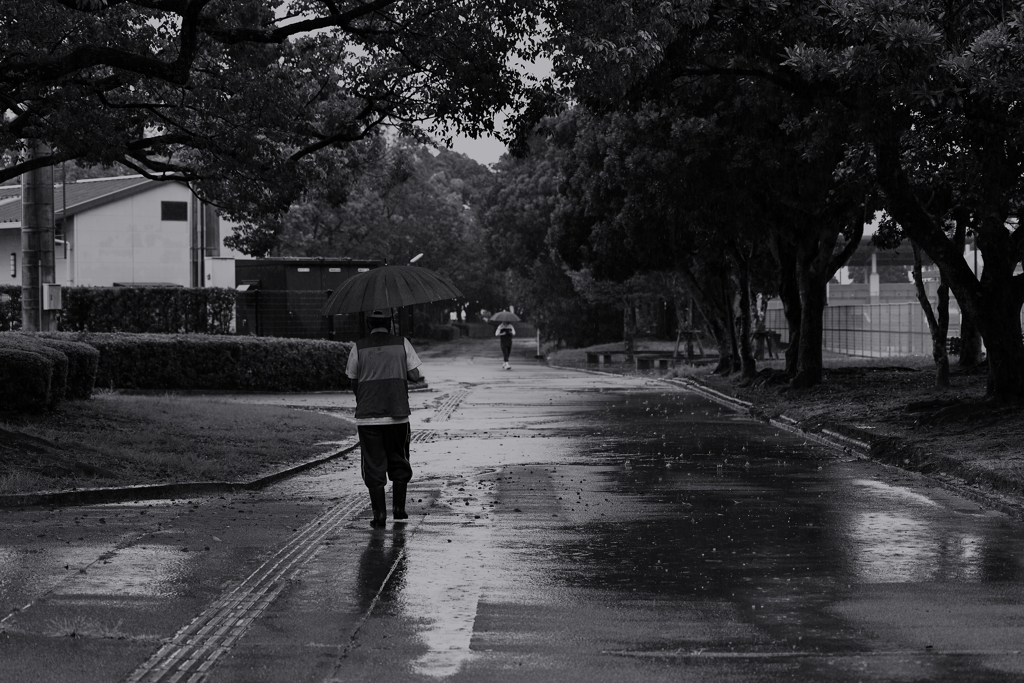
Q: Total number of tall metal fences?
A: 1